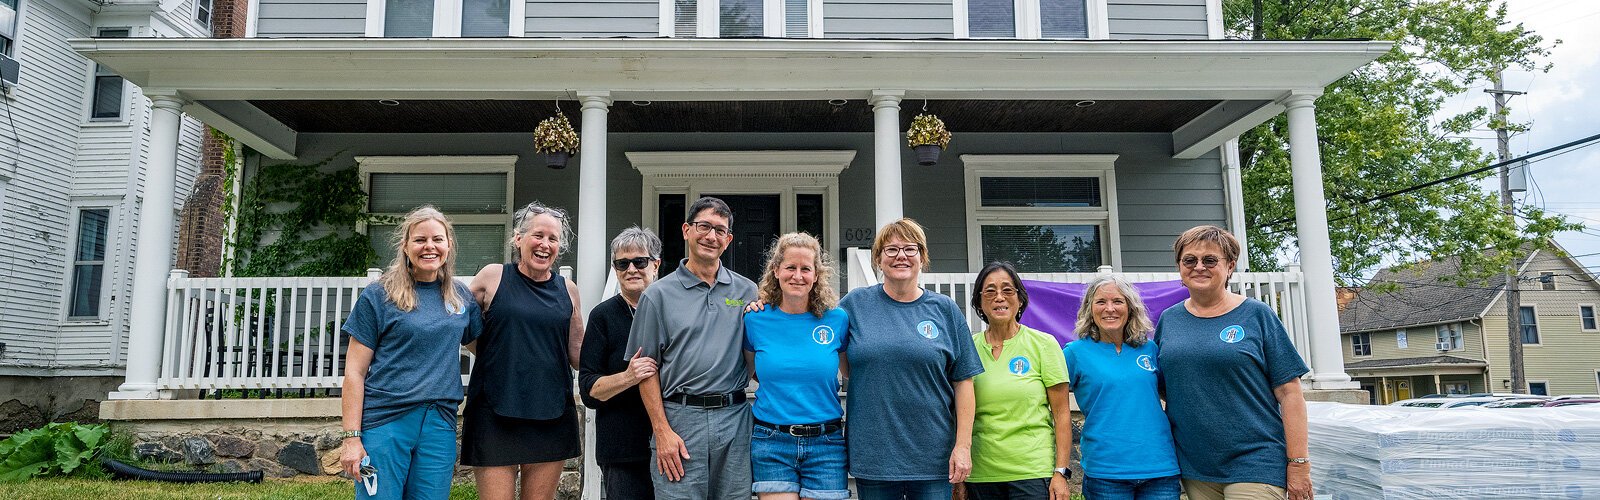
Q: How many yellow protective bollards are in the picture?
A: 0